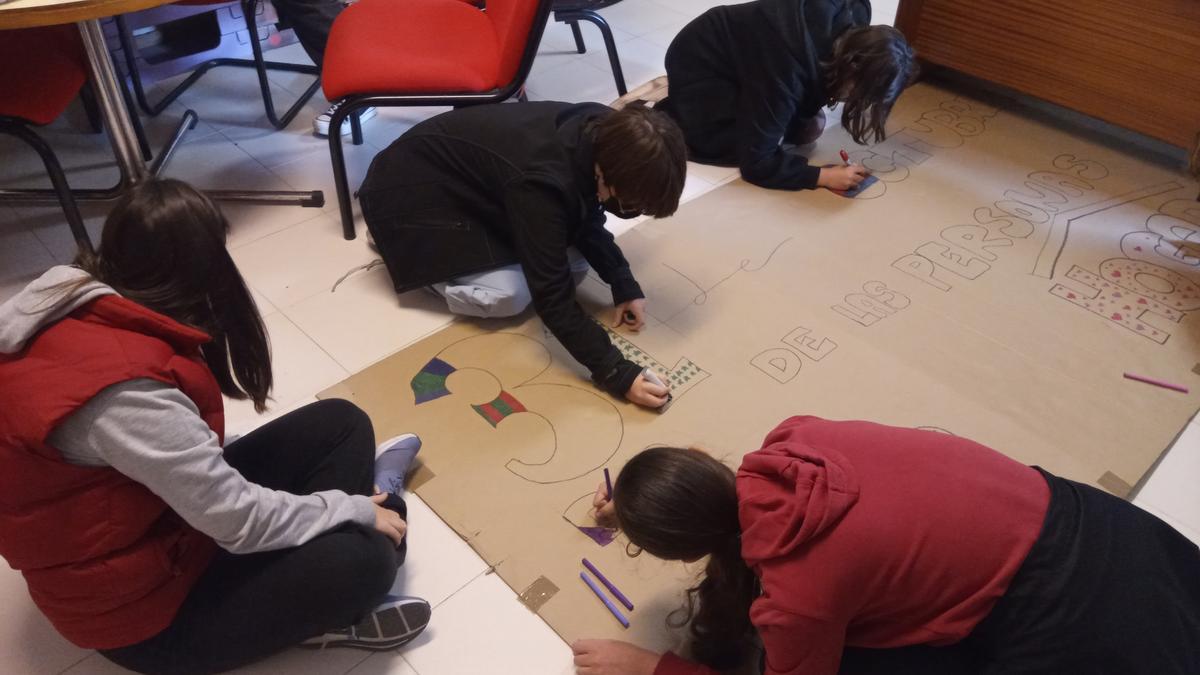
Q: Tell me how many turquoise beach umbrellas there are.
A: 0